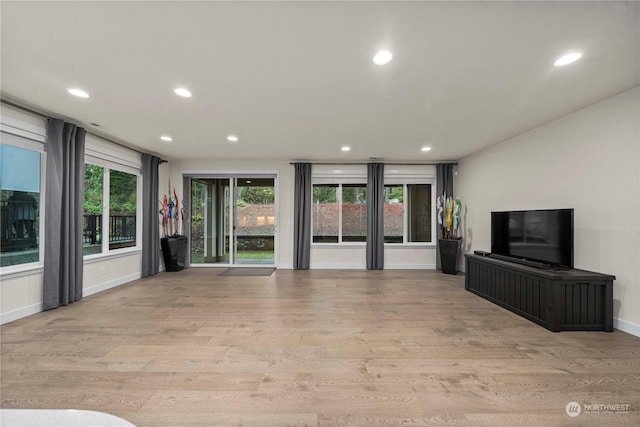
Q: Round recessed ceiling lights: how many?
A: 8